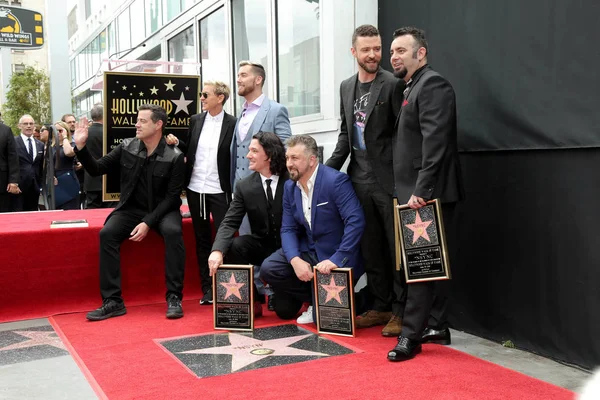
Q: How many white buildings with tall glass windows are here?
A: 1